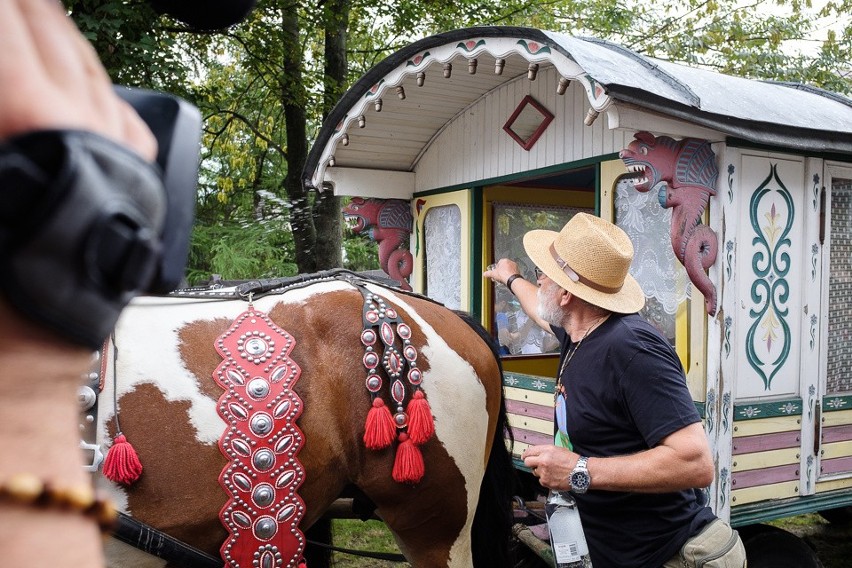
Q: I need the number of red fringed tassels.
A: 4